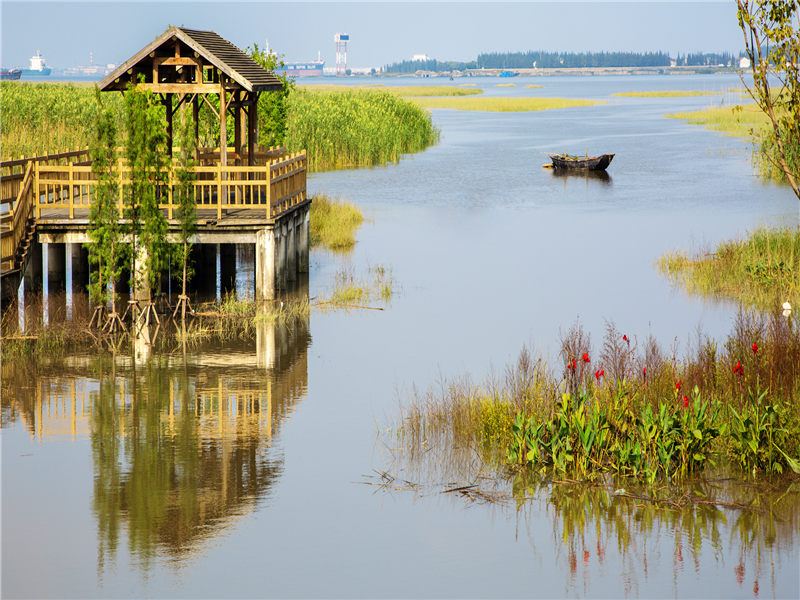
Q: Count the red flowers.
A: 9